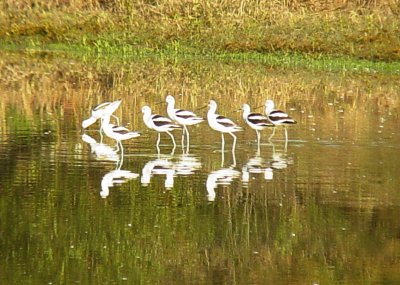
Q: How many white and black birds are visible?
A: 7